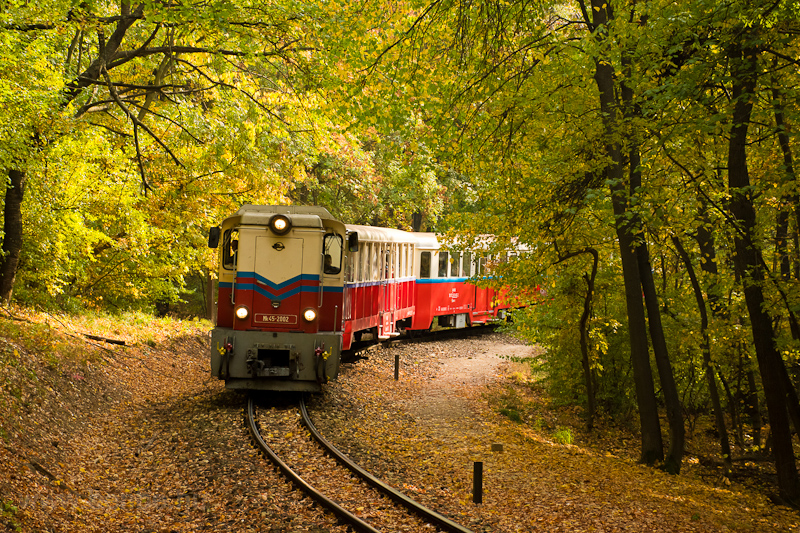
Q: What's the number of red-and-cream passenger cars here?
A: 2